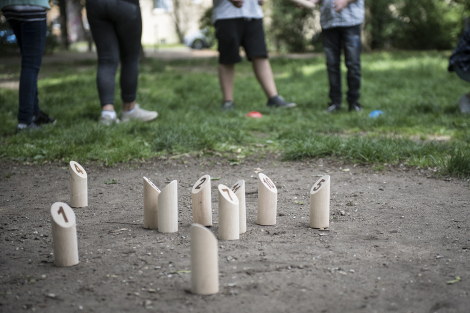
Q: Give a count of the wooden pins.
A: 10